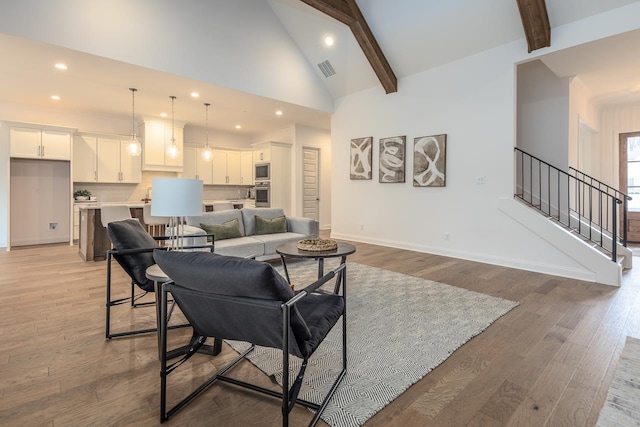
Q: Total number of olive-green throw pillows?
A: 2